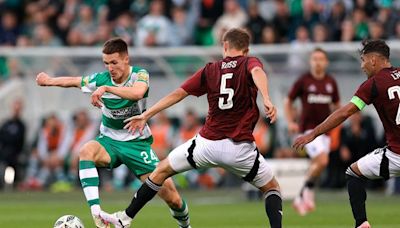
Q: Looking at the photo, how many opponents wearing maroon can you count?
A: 3